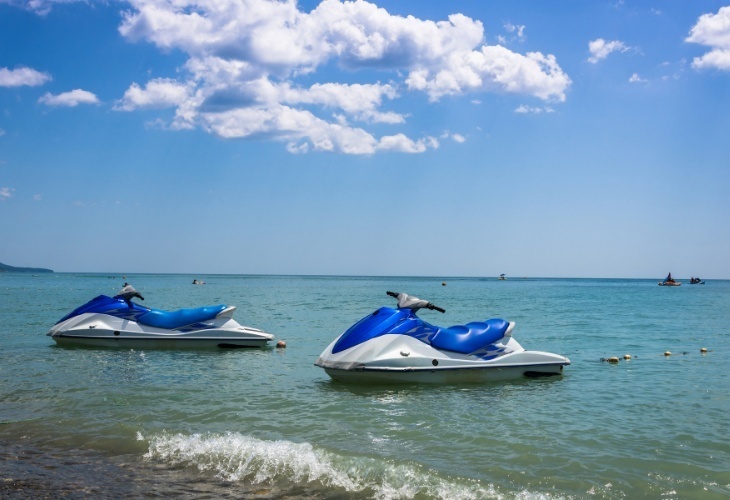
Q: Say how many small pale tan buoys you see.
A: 4